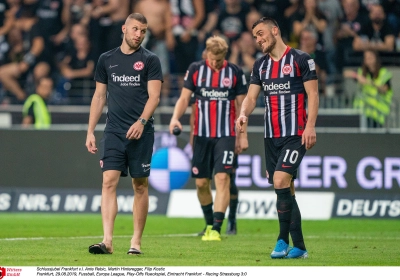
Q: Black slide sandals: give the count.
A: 2